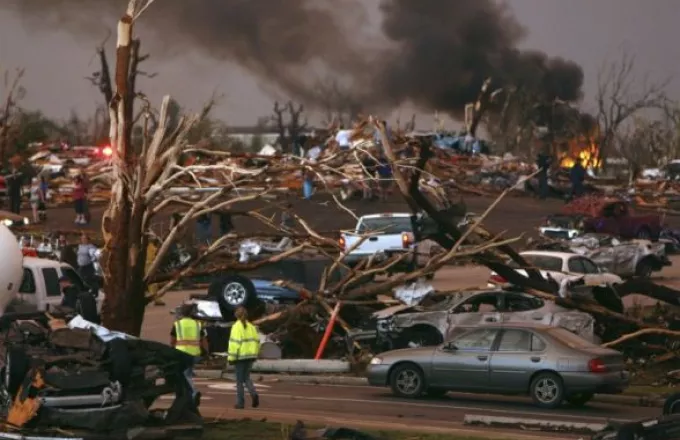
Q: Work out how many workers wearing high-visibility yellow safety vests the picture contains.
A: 2